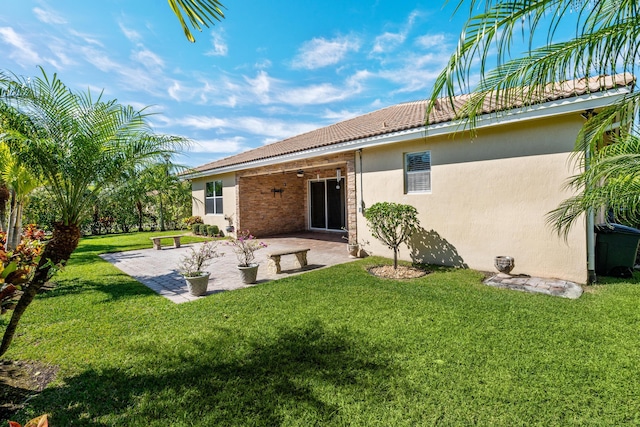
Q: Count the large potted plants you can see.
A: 2